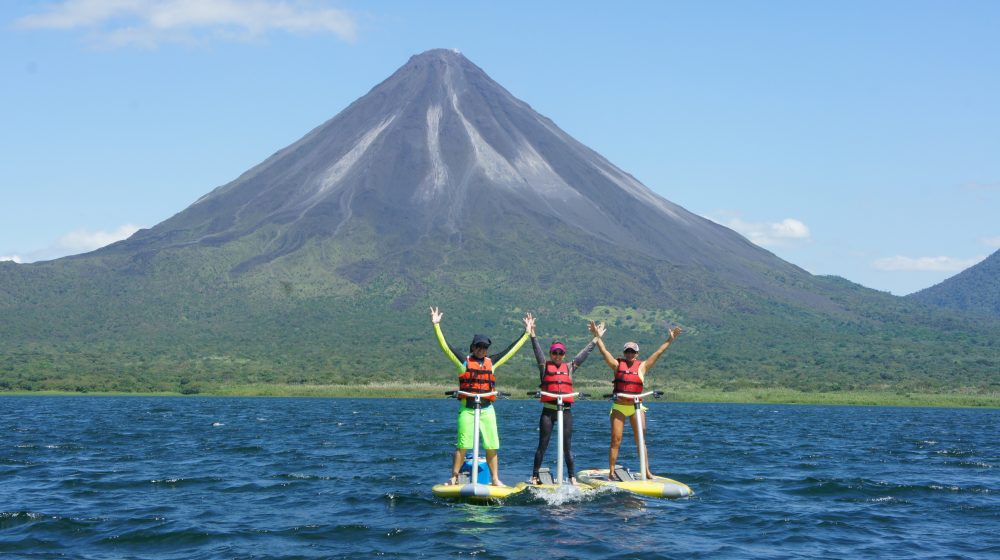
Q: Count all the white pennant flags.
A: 0